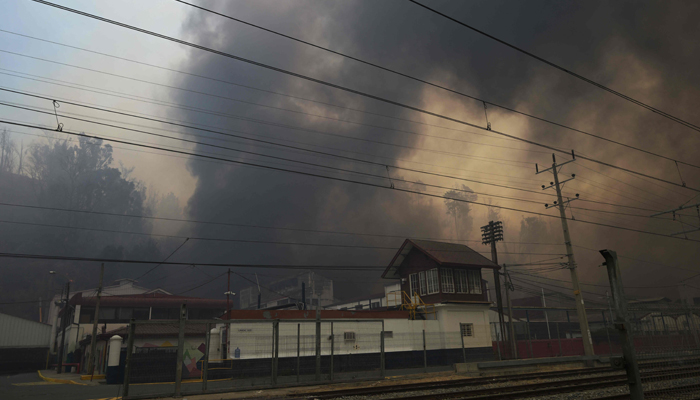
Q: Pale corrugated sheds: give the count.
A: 1